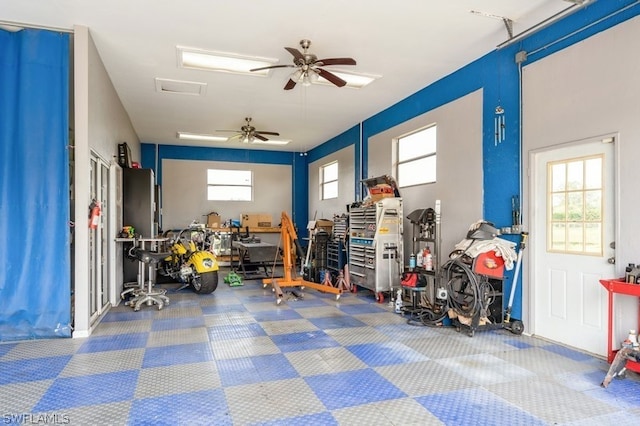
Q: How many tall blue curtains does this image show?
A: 1